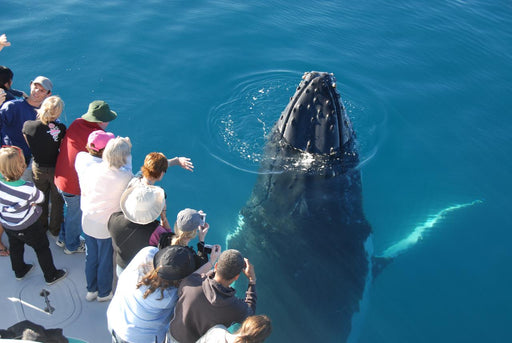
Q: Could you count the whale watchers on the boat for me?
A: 13